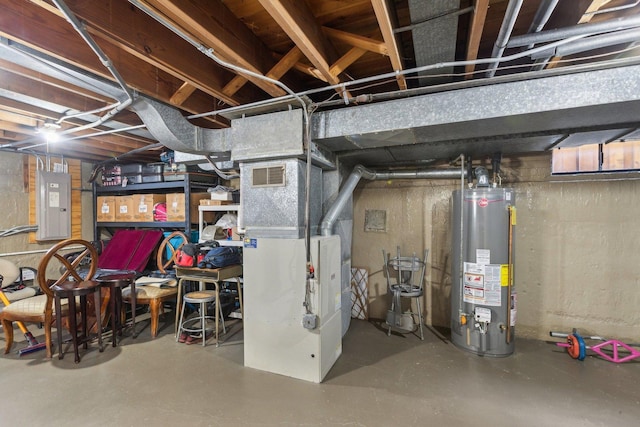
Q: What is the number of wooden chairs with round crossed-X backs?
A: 2